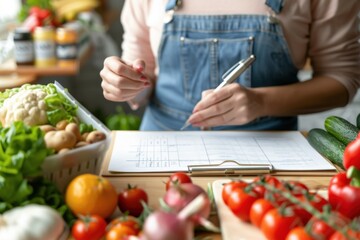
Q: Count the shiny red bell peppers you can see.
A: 2